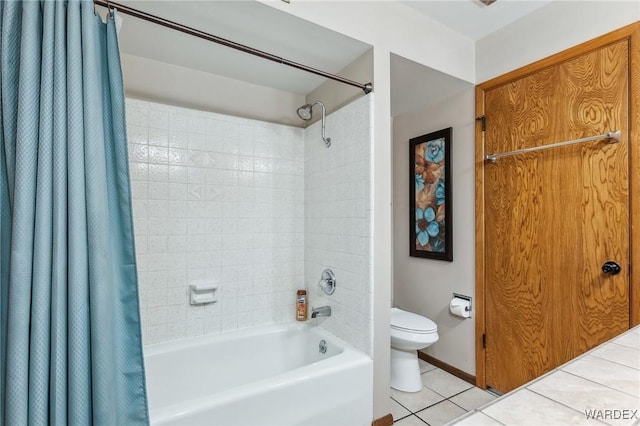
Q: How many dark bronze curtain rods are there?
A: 1